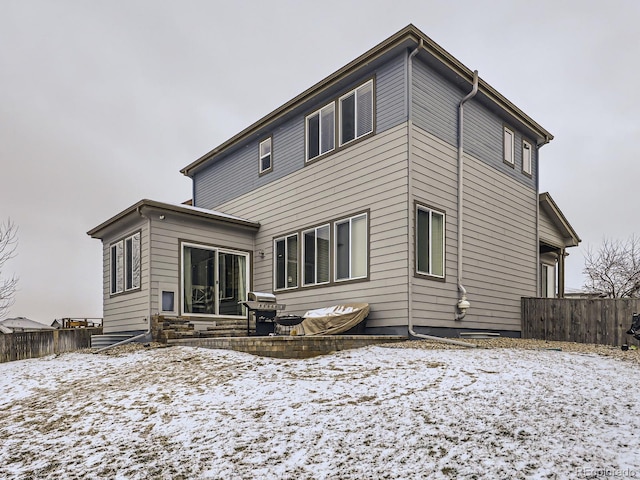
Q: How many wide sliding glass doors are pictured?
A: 1